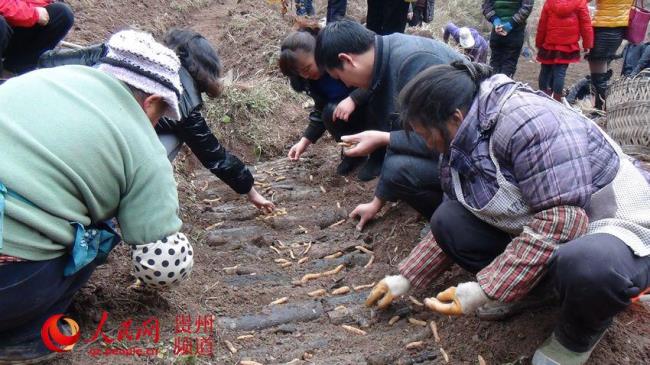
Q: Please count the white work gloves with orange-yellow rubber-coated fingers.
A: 2